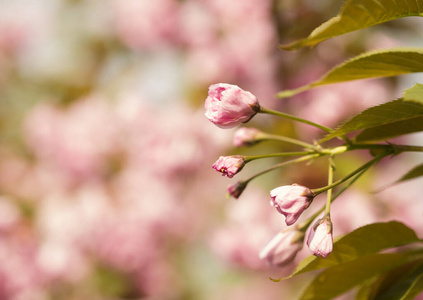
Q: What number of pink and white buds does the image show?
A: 7